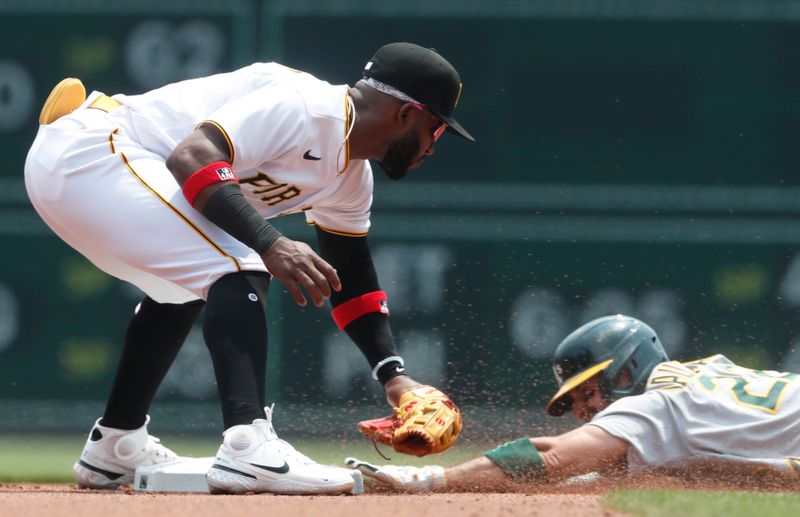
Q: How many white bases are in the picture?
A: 1